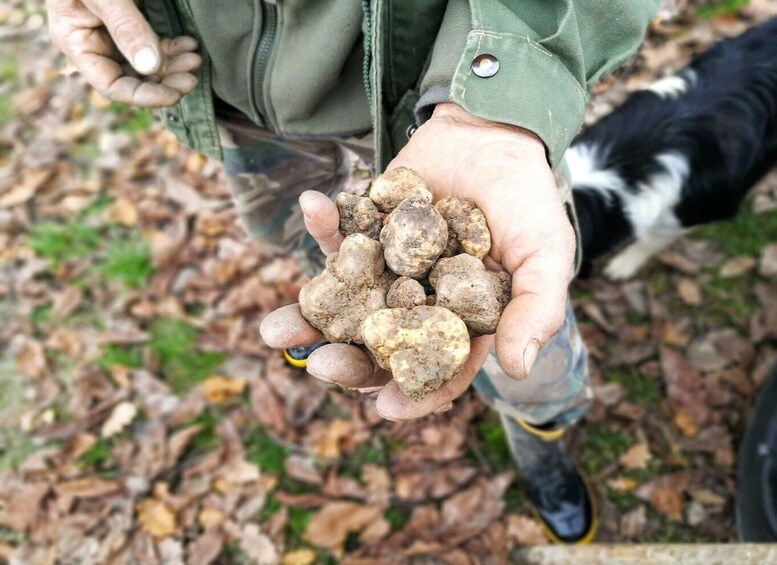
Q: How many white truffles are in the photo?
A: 8